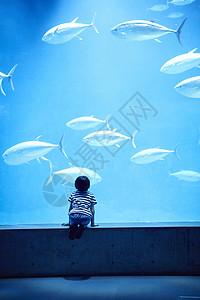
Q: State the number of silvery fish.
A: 14